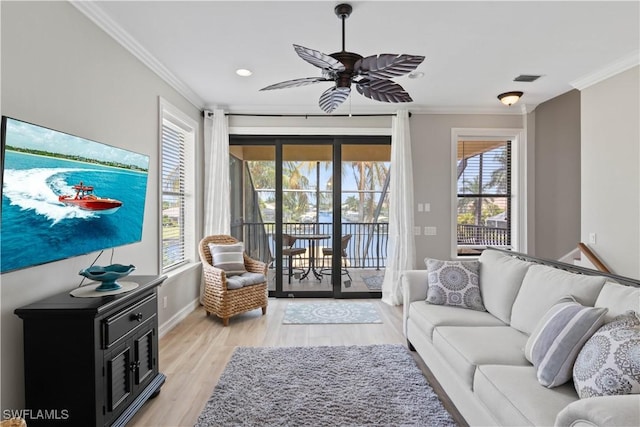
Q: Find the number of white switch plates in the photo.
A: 5